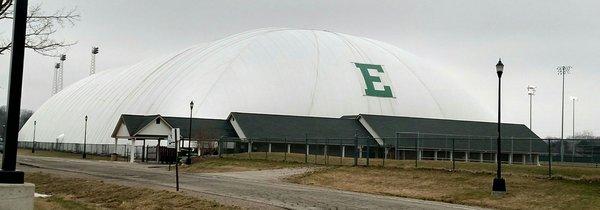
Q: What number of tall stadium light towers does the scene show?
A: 6